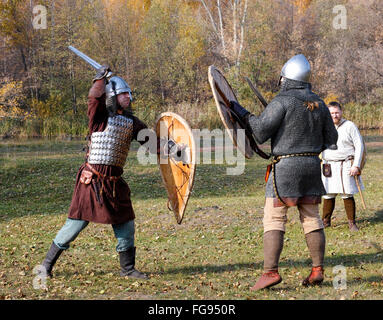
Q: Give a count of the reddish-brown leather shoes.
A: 2